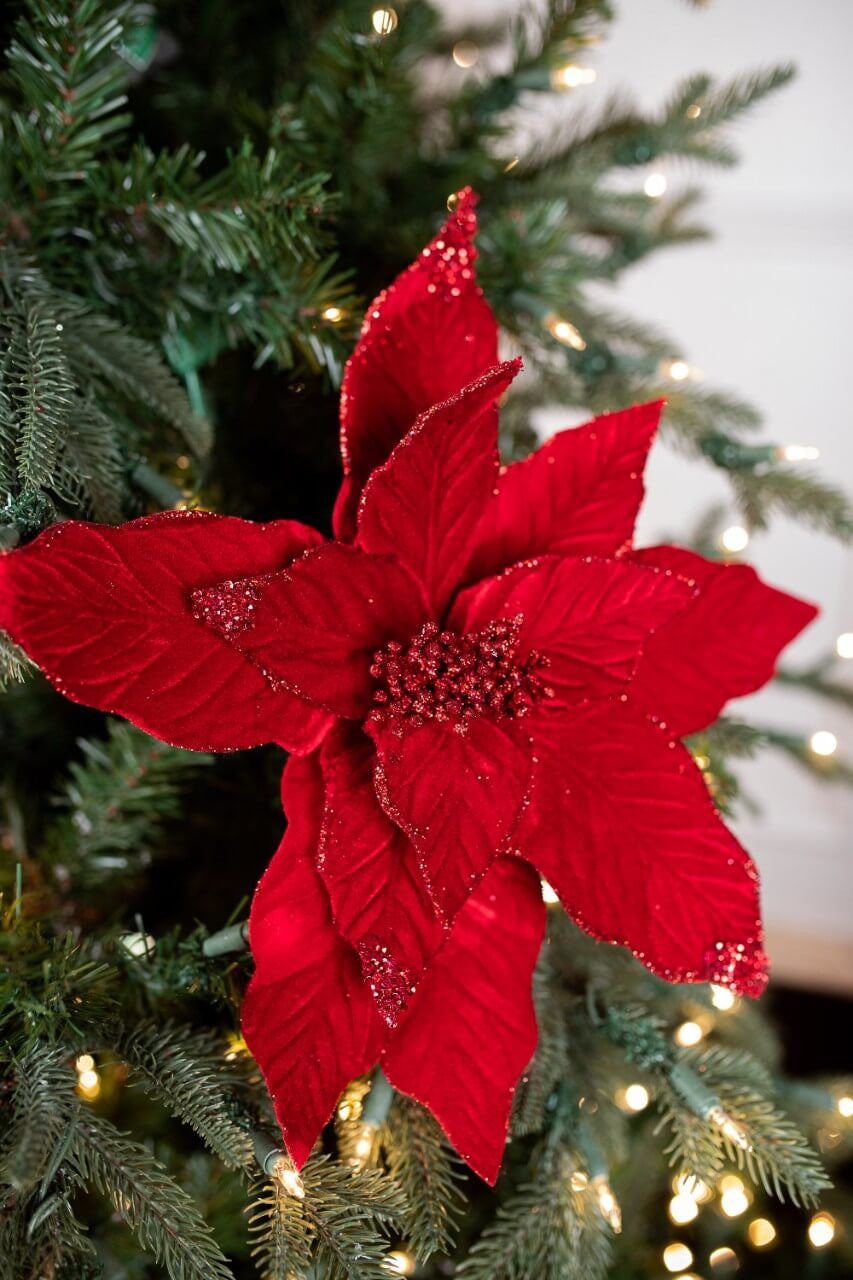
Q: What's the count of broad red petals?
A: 12